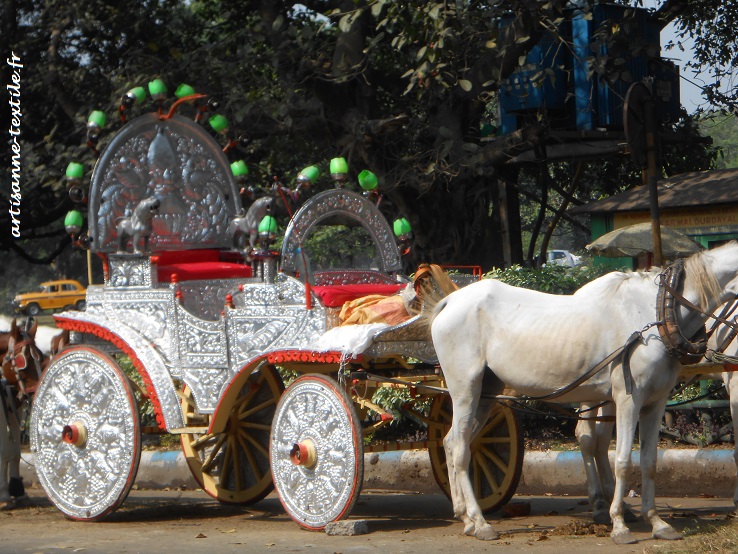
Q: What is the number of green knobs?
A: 13